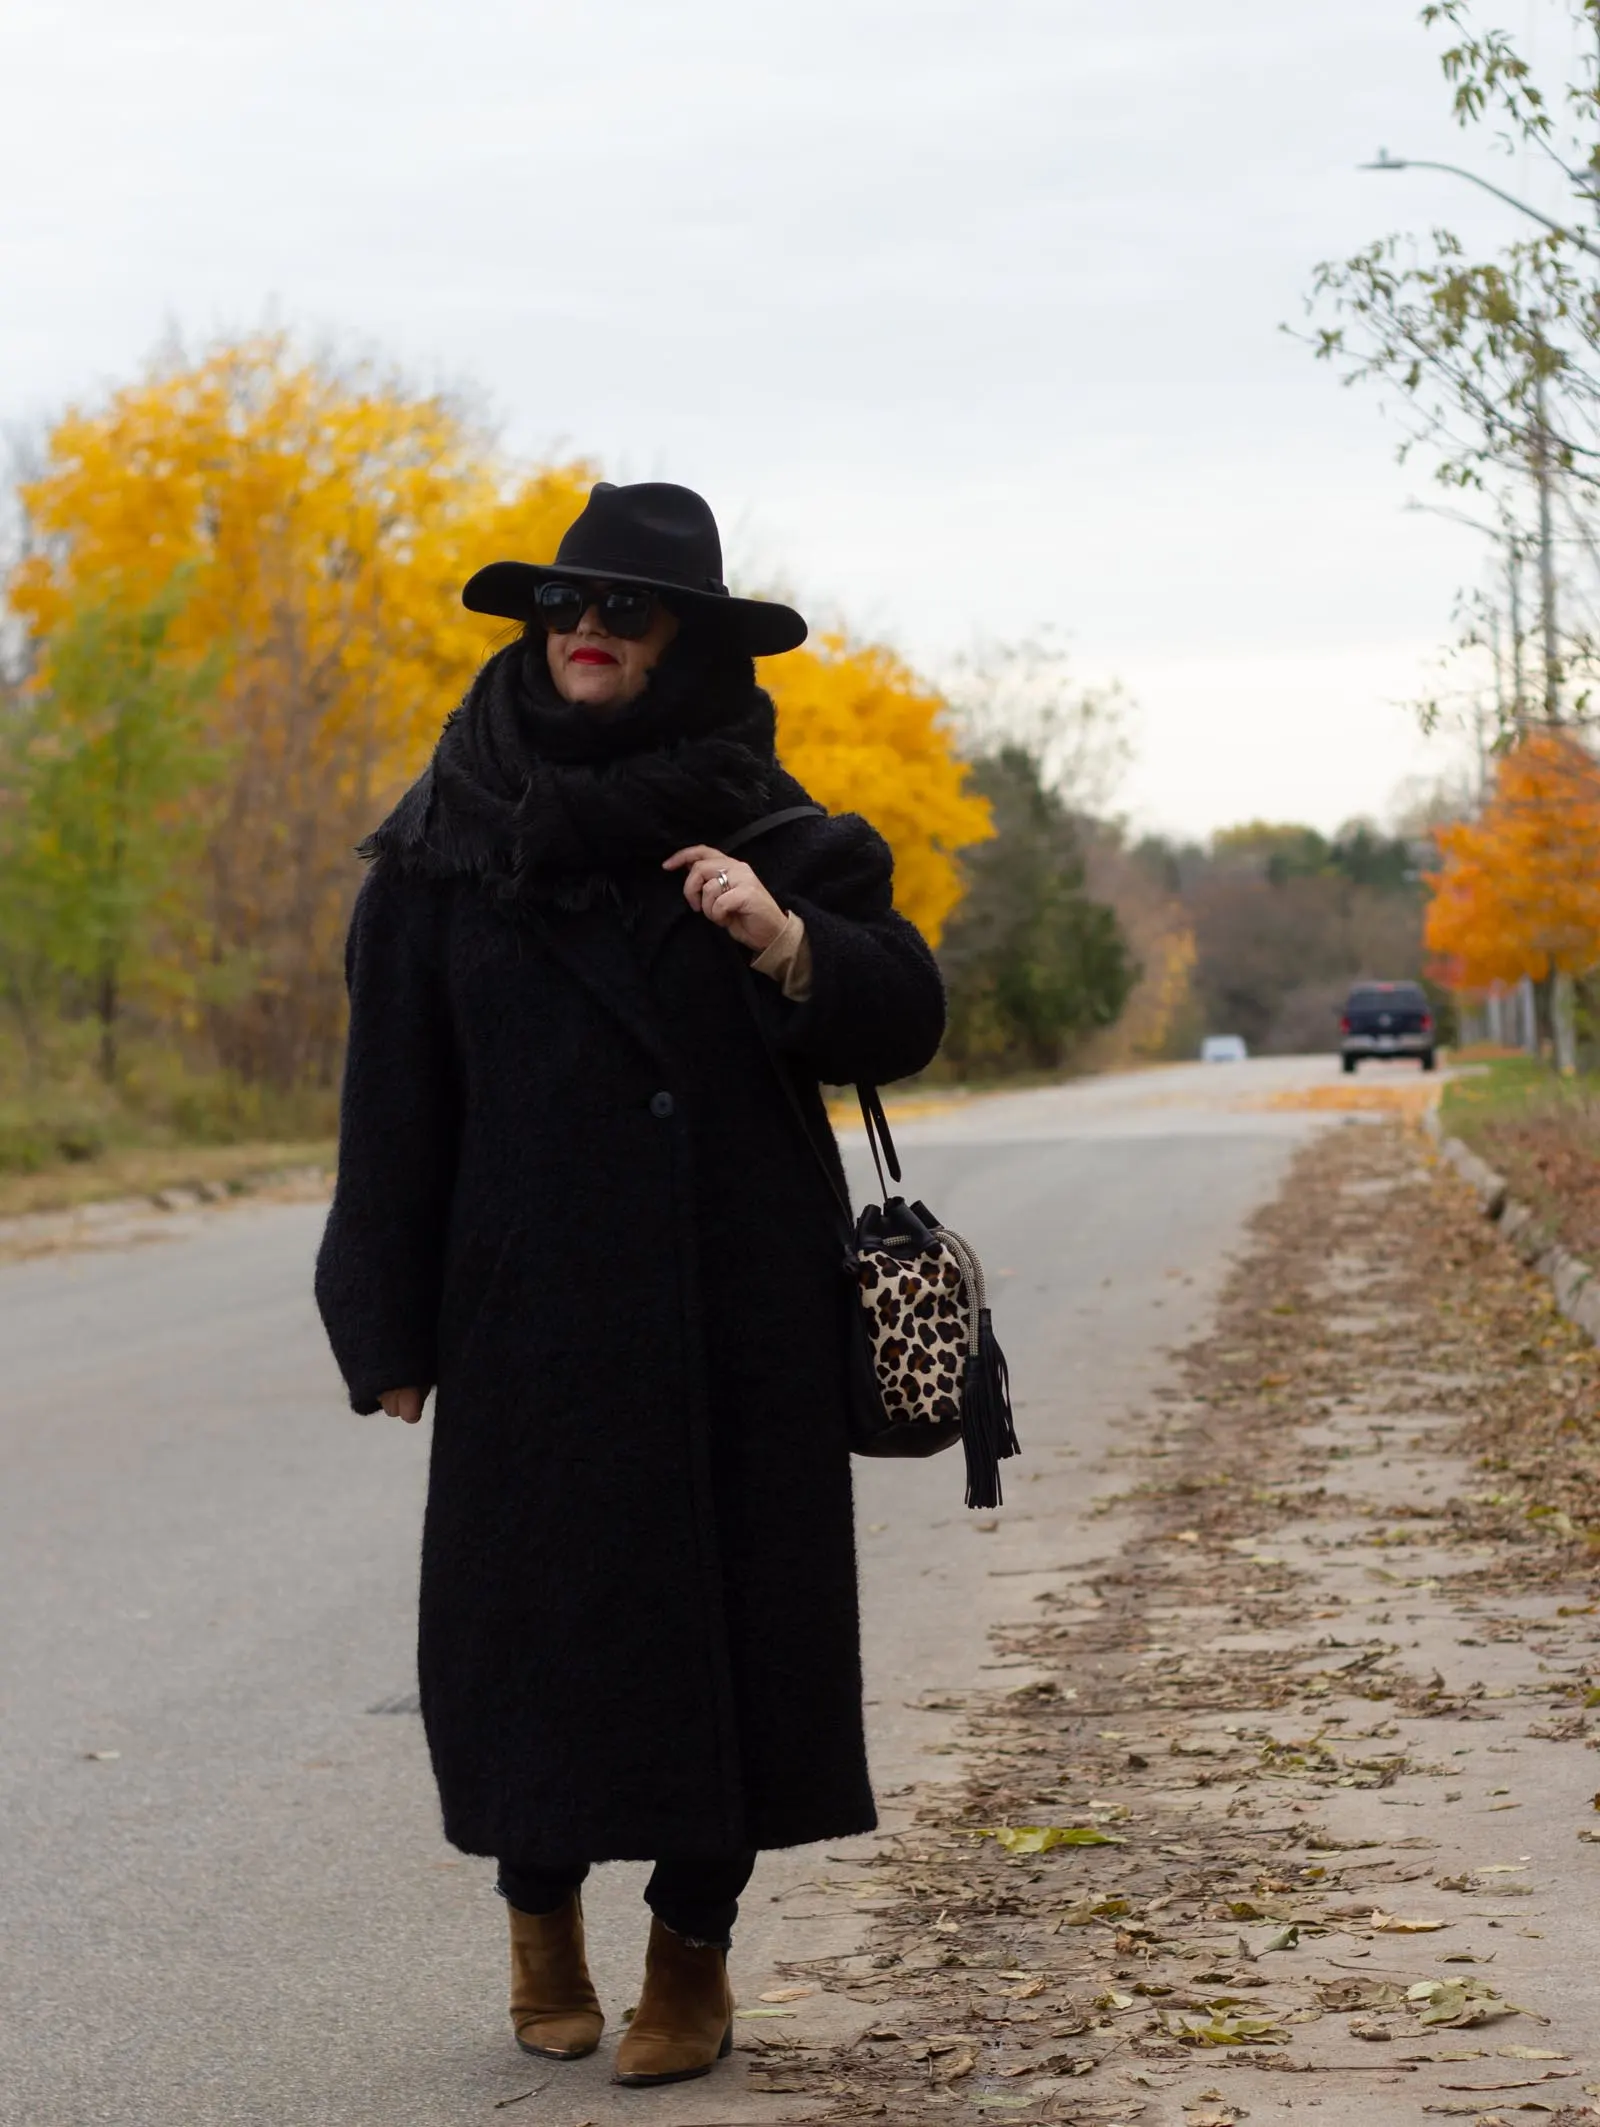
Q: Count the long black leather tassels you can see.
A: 2